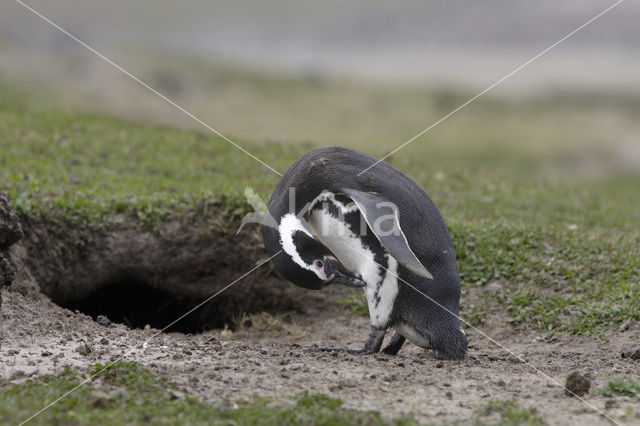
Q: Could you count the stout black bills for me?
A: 1